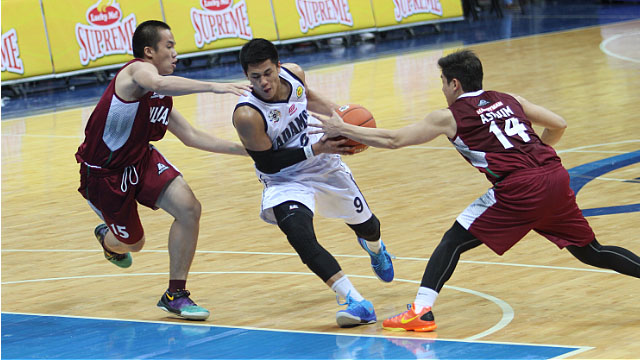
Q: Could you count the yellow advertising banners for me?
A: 5